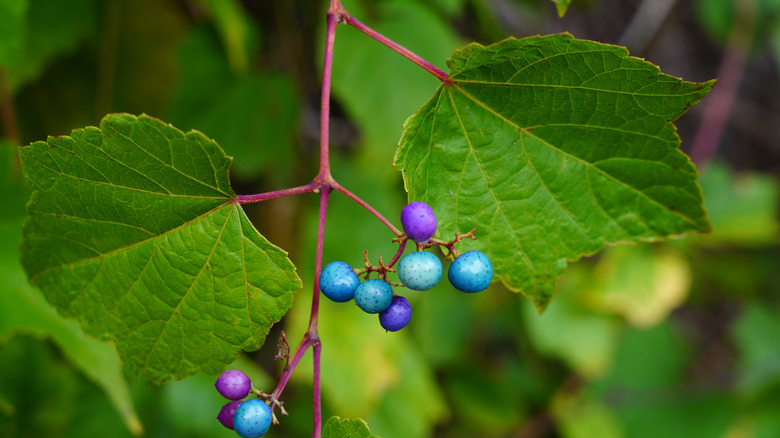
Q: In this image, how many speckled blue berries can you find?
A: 5